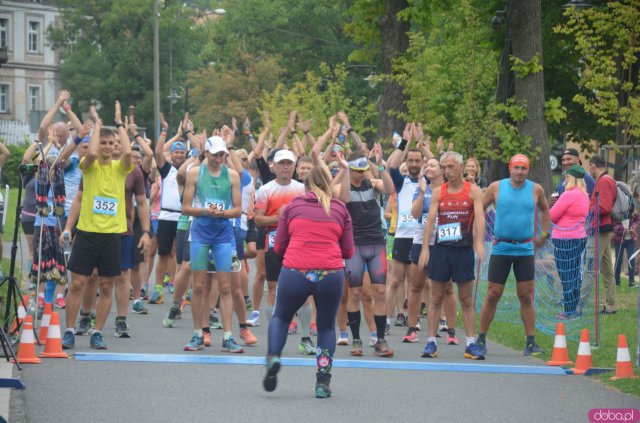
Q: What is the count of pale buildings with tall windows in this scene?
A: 1